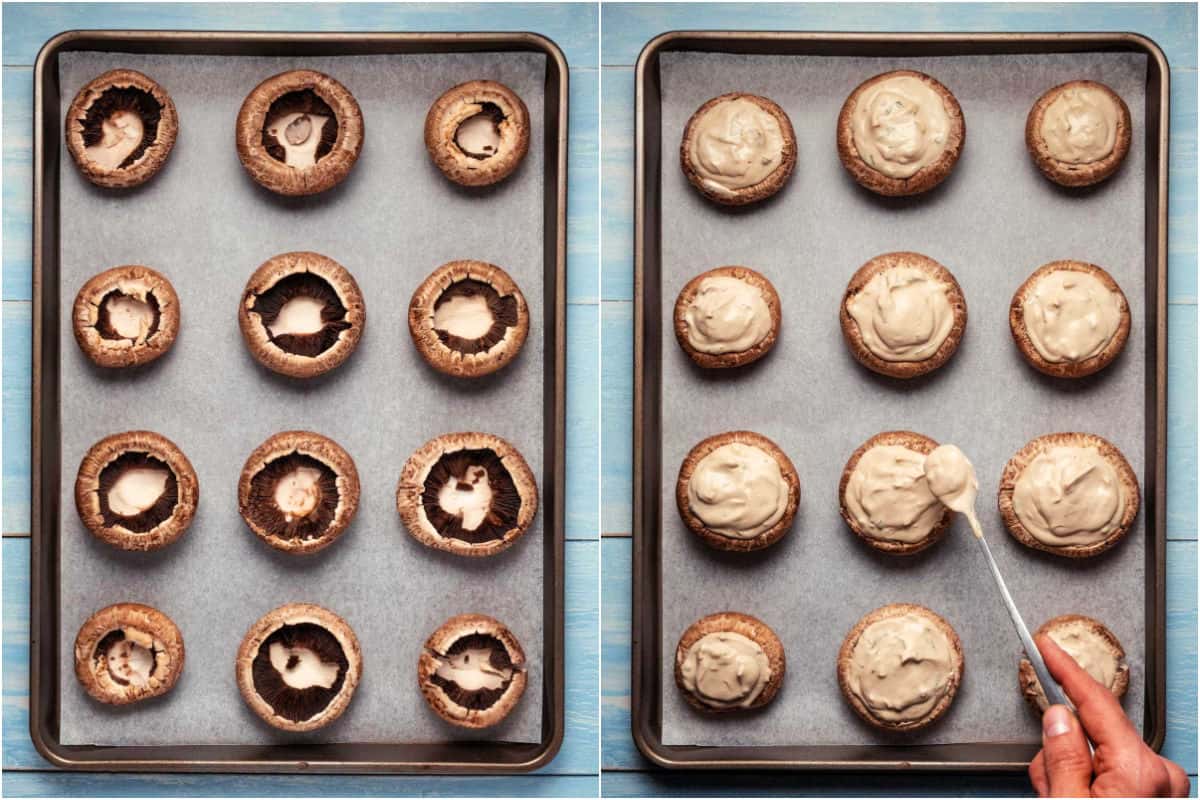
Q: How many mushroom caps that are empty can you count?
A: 12